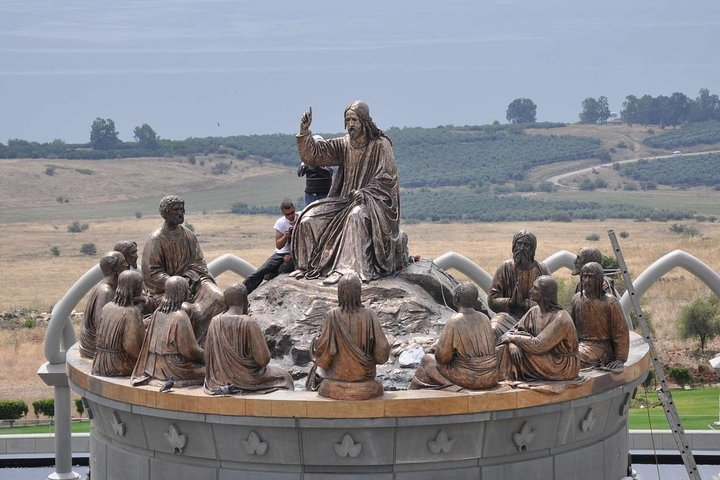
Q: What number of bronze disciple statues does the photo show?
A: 12